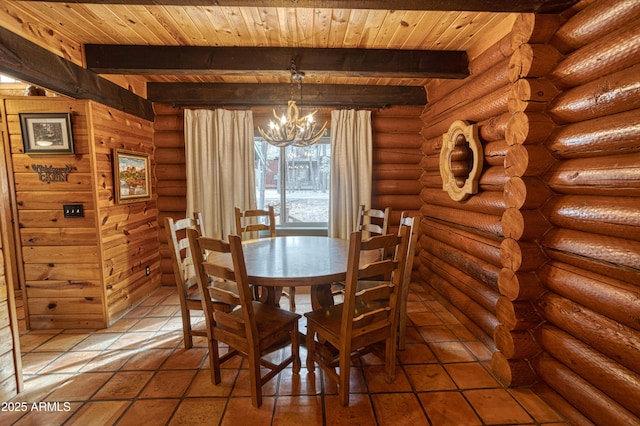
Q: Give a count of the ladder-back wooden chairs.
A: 6